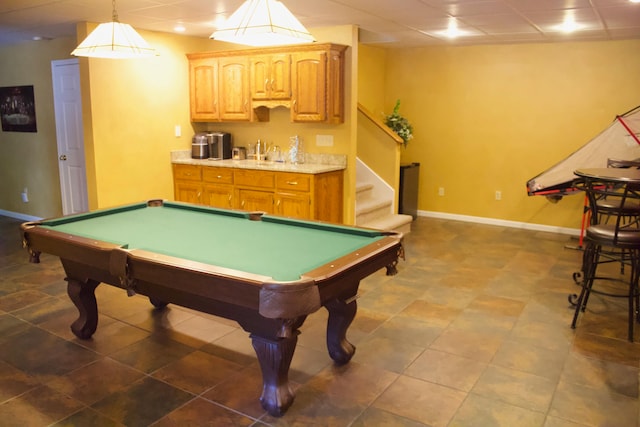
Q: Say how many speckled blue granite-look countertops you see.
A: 0